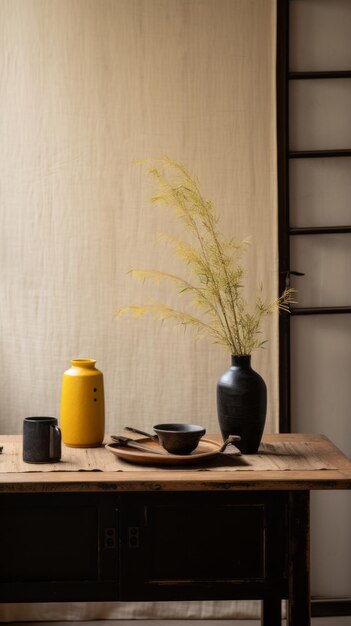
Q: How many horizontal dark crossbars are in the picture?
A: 4